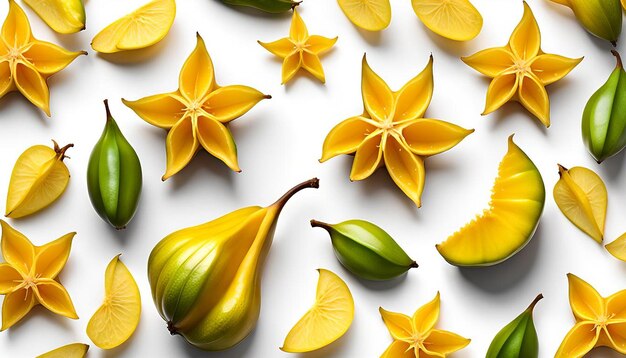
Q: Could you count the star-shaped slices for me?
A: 8